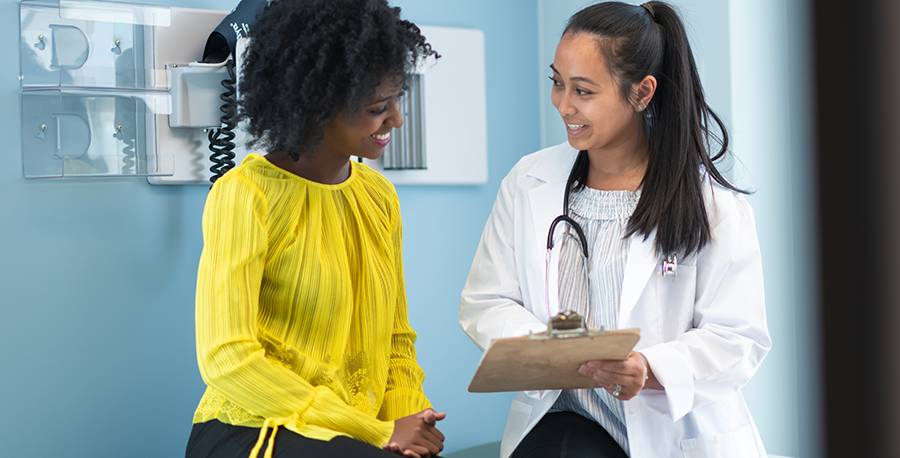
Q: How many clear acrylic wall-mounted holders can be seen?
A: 2